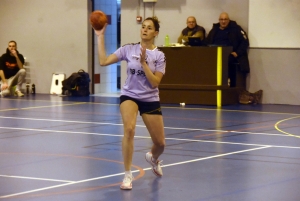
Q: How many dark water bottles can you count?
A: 2